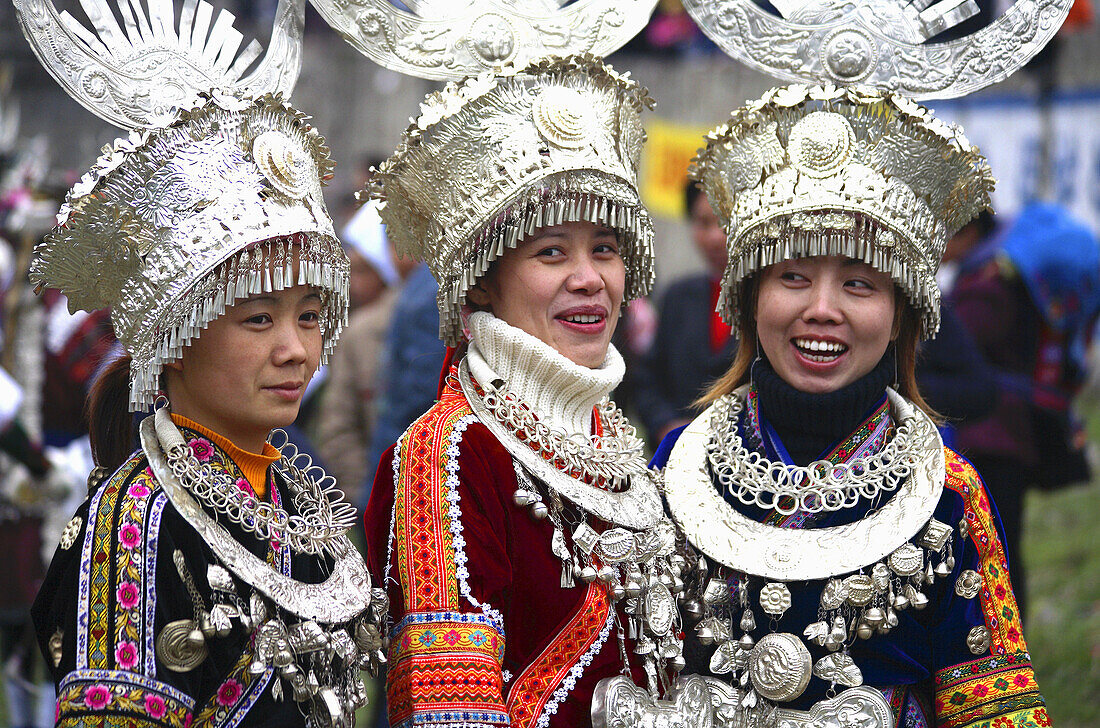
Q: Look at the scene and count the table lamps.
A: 0